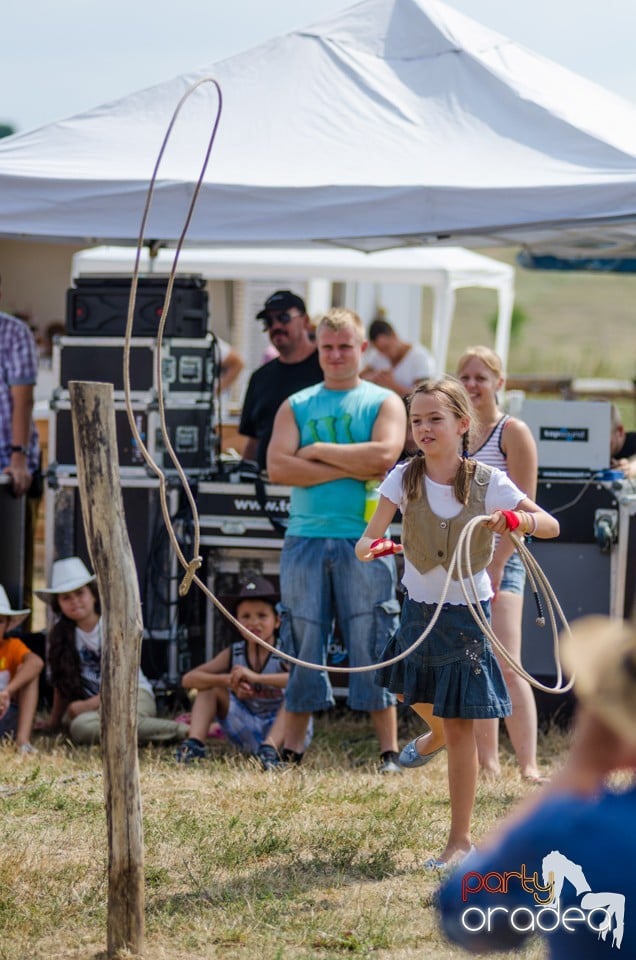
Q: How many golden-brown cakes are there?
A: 0